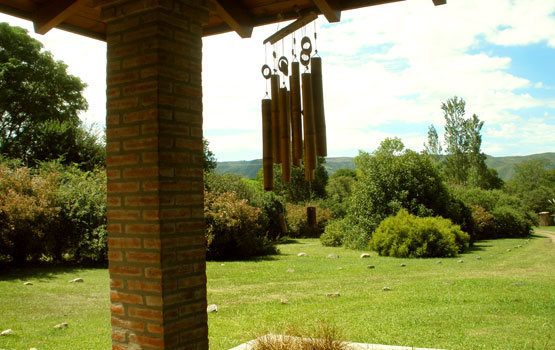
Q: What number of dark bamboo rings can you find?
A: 4